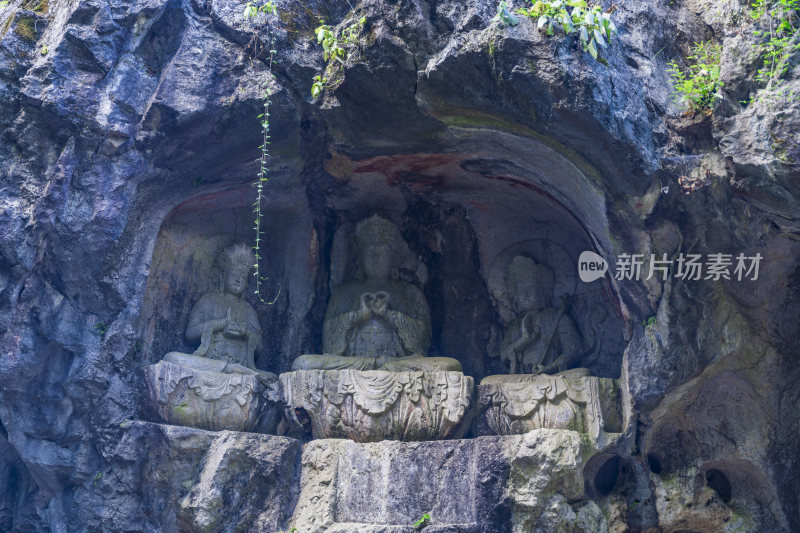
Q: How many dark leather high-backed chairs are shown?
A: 0